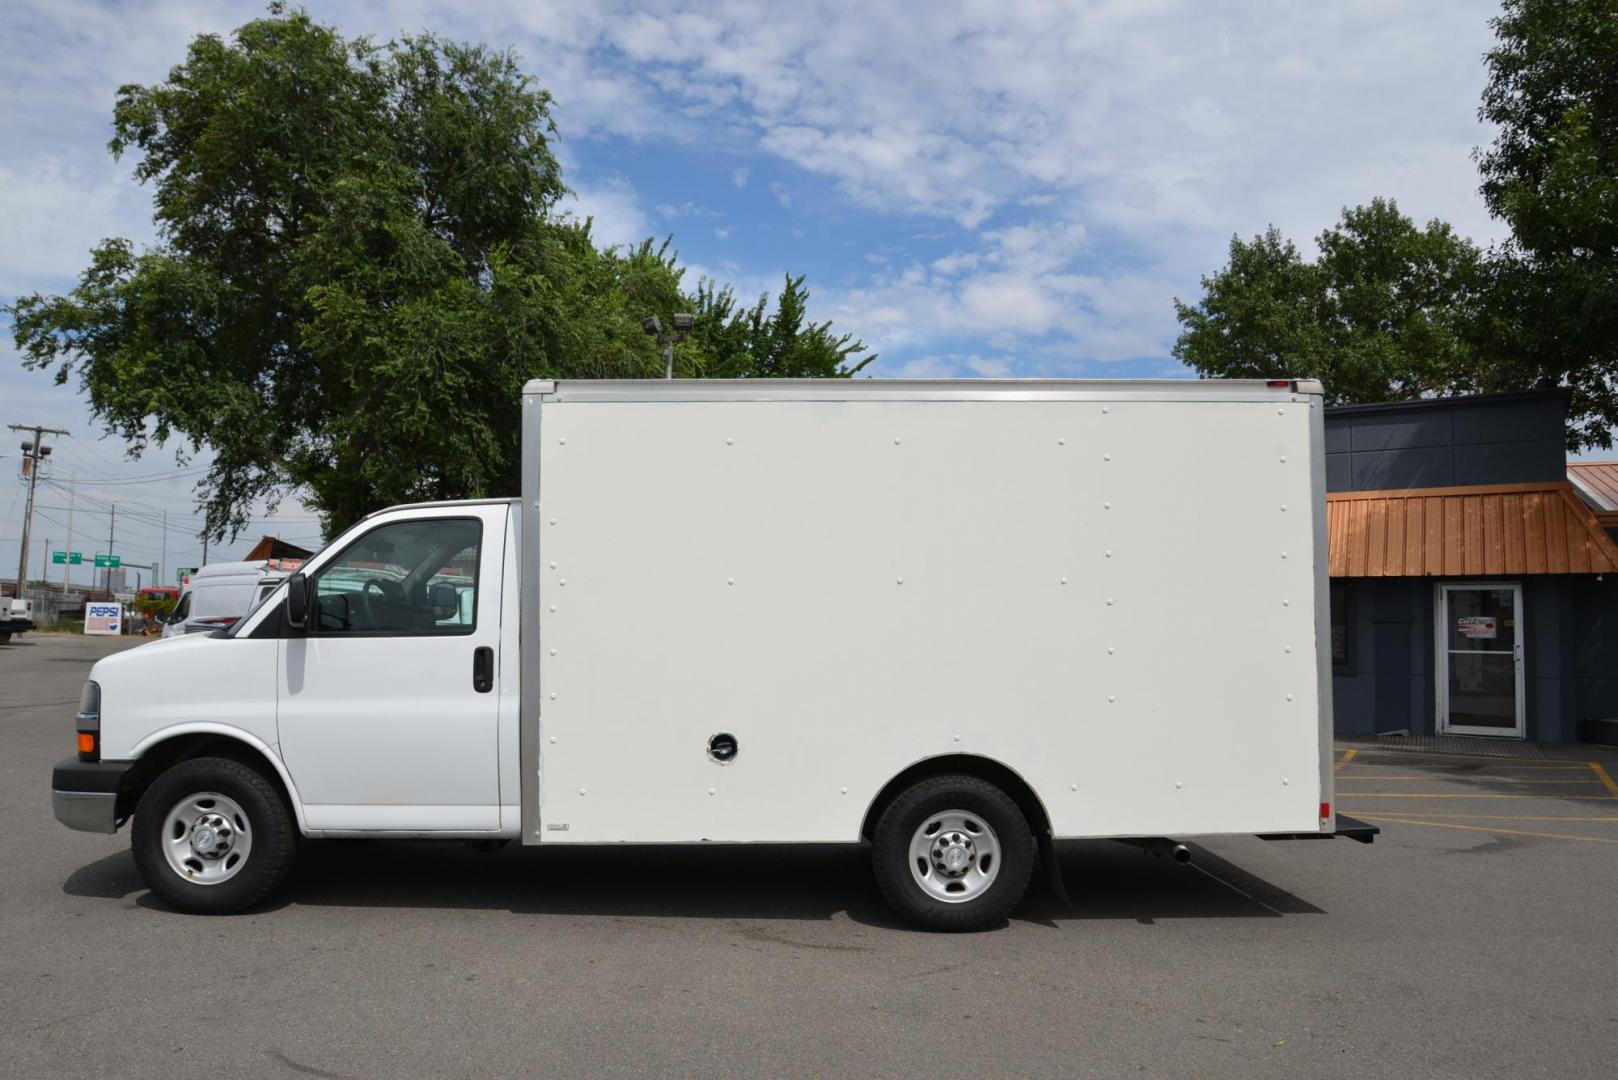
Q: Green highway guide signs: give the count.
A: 2